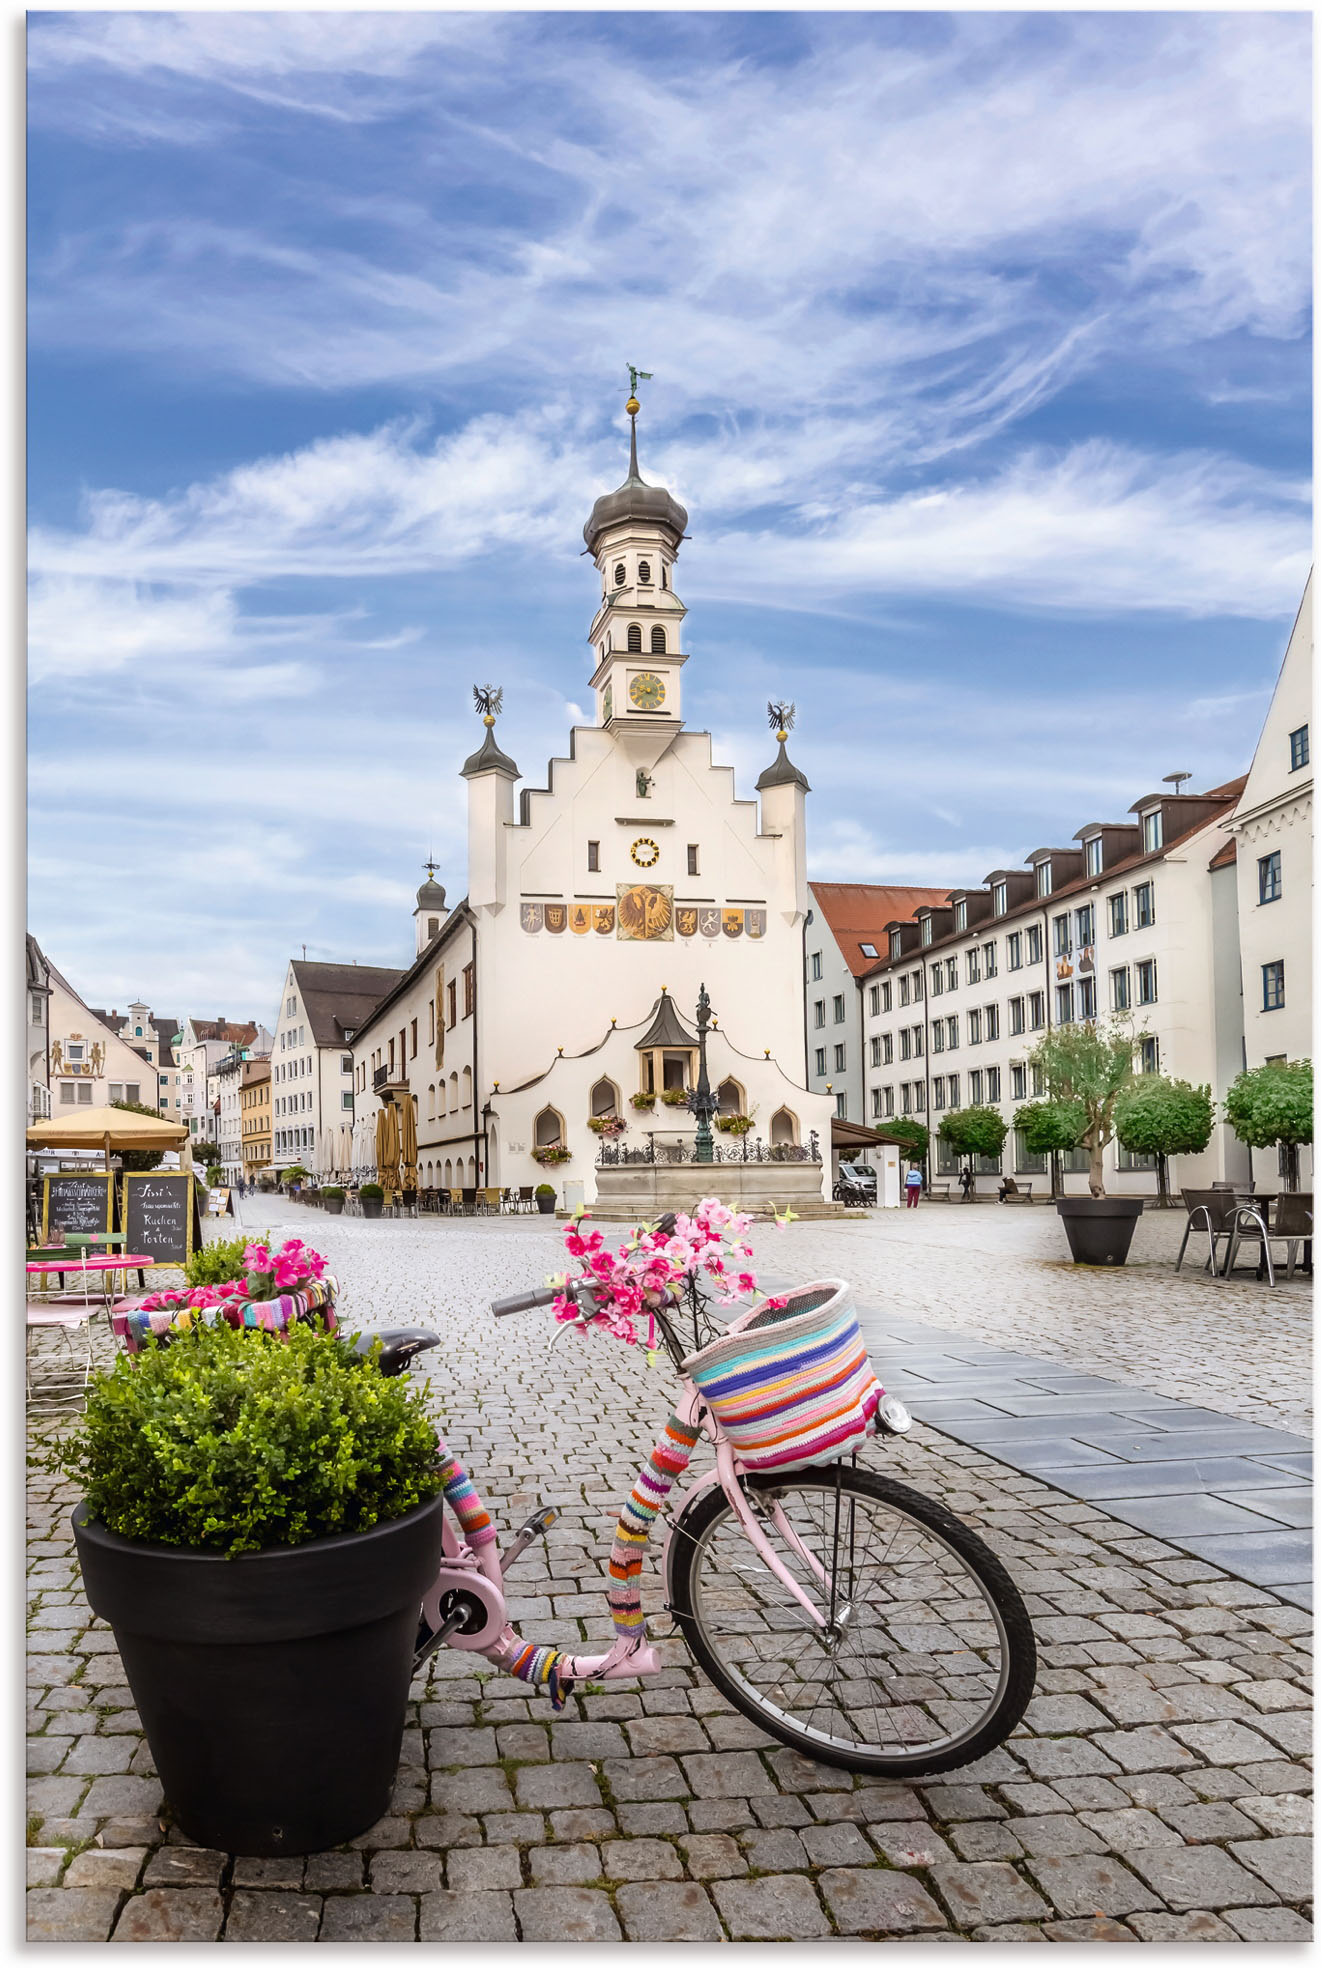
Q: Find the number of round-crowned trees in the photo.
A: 5